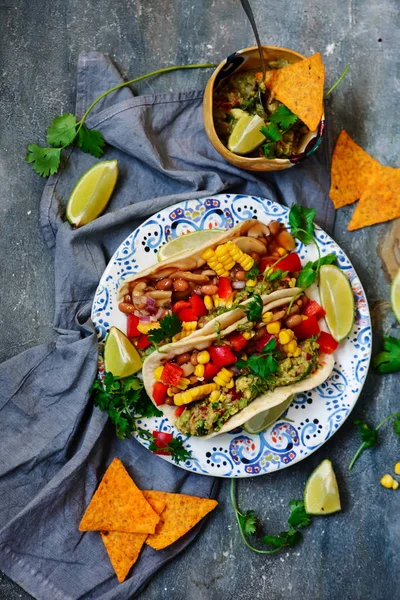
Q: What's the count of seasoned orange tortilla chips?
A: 6